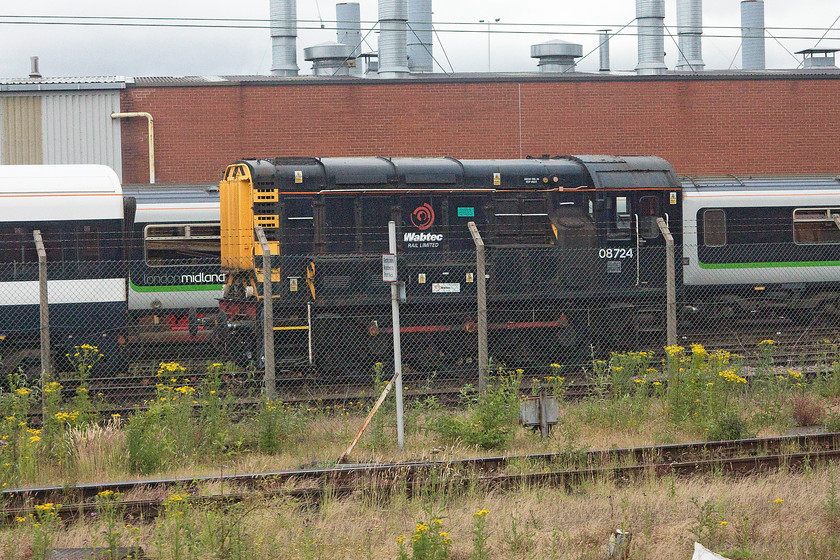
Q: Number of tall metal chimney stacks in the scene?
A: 7